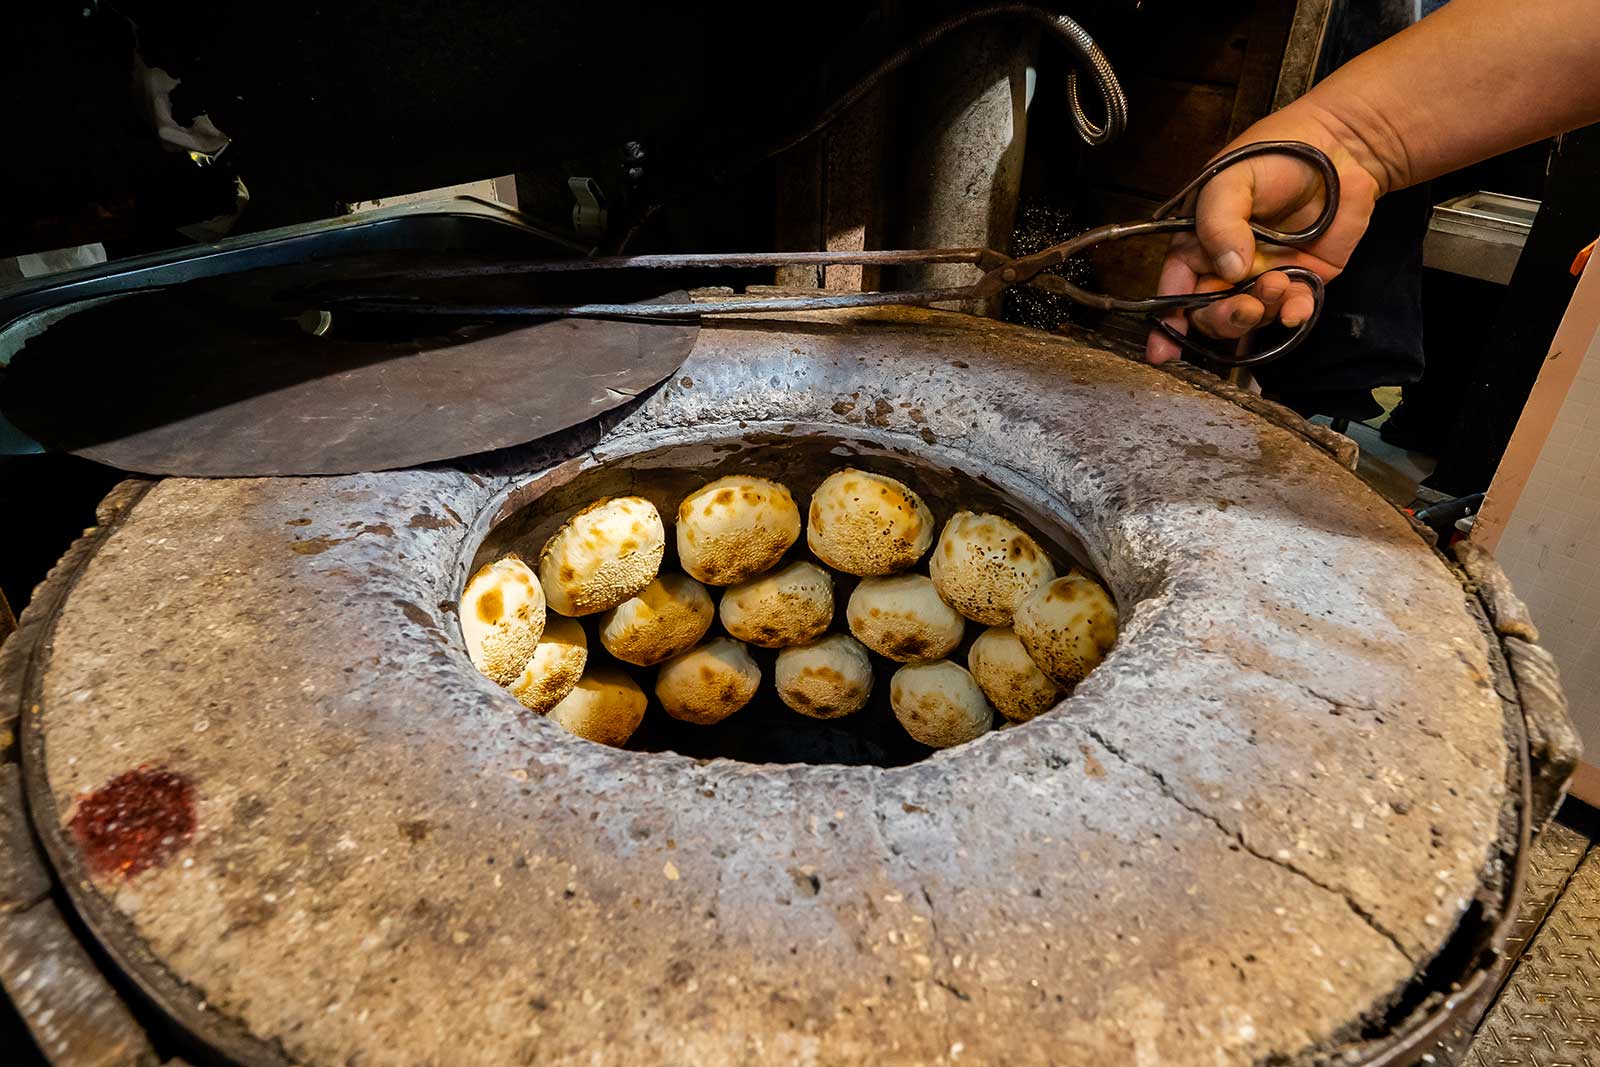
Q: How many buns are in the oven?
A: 15